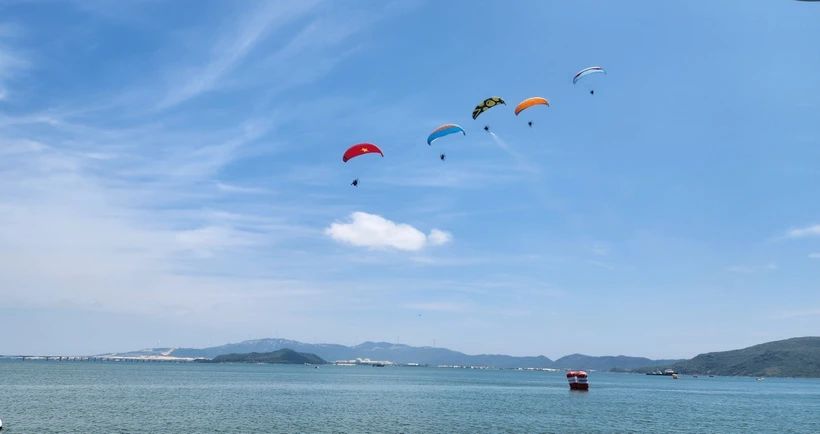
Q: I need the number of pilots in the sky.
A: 5